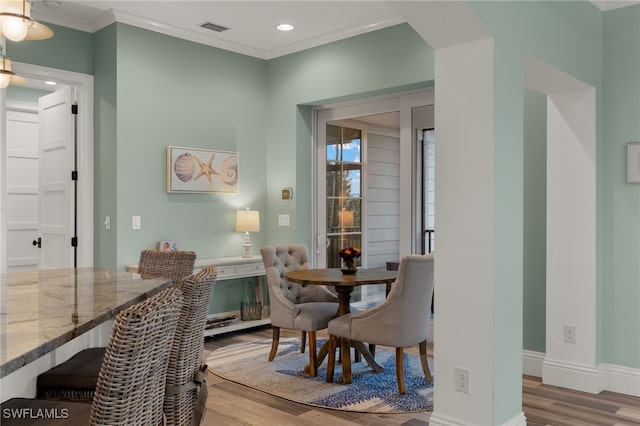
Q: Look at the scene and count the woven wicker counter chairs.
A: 3